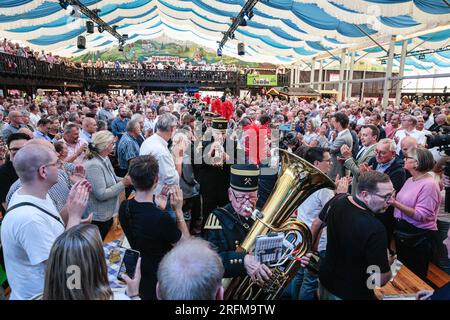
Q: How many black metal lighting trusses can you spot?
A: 2